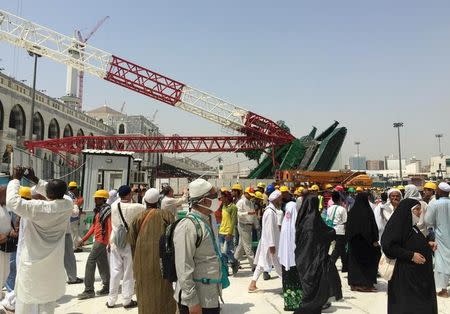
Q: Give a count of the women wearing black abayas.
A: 3